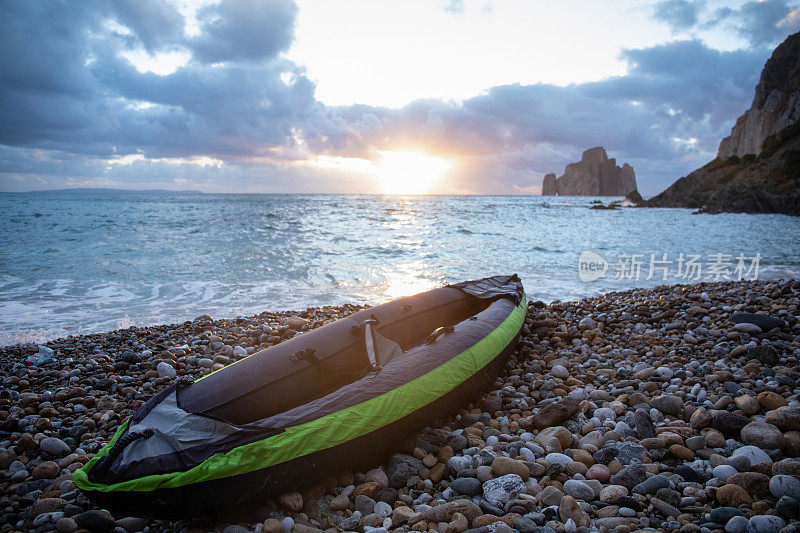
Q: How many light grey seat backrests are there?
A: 1